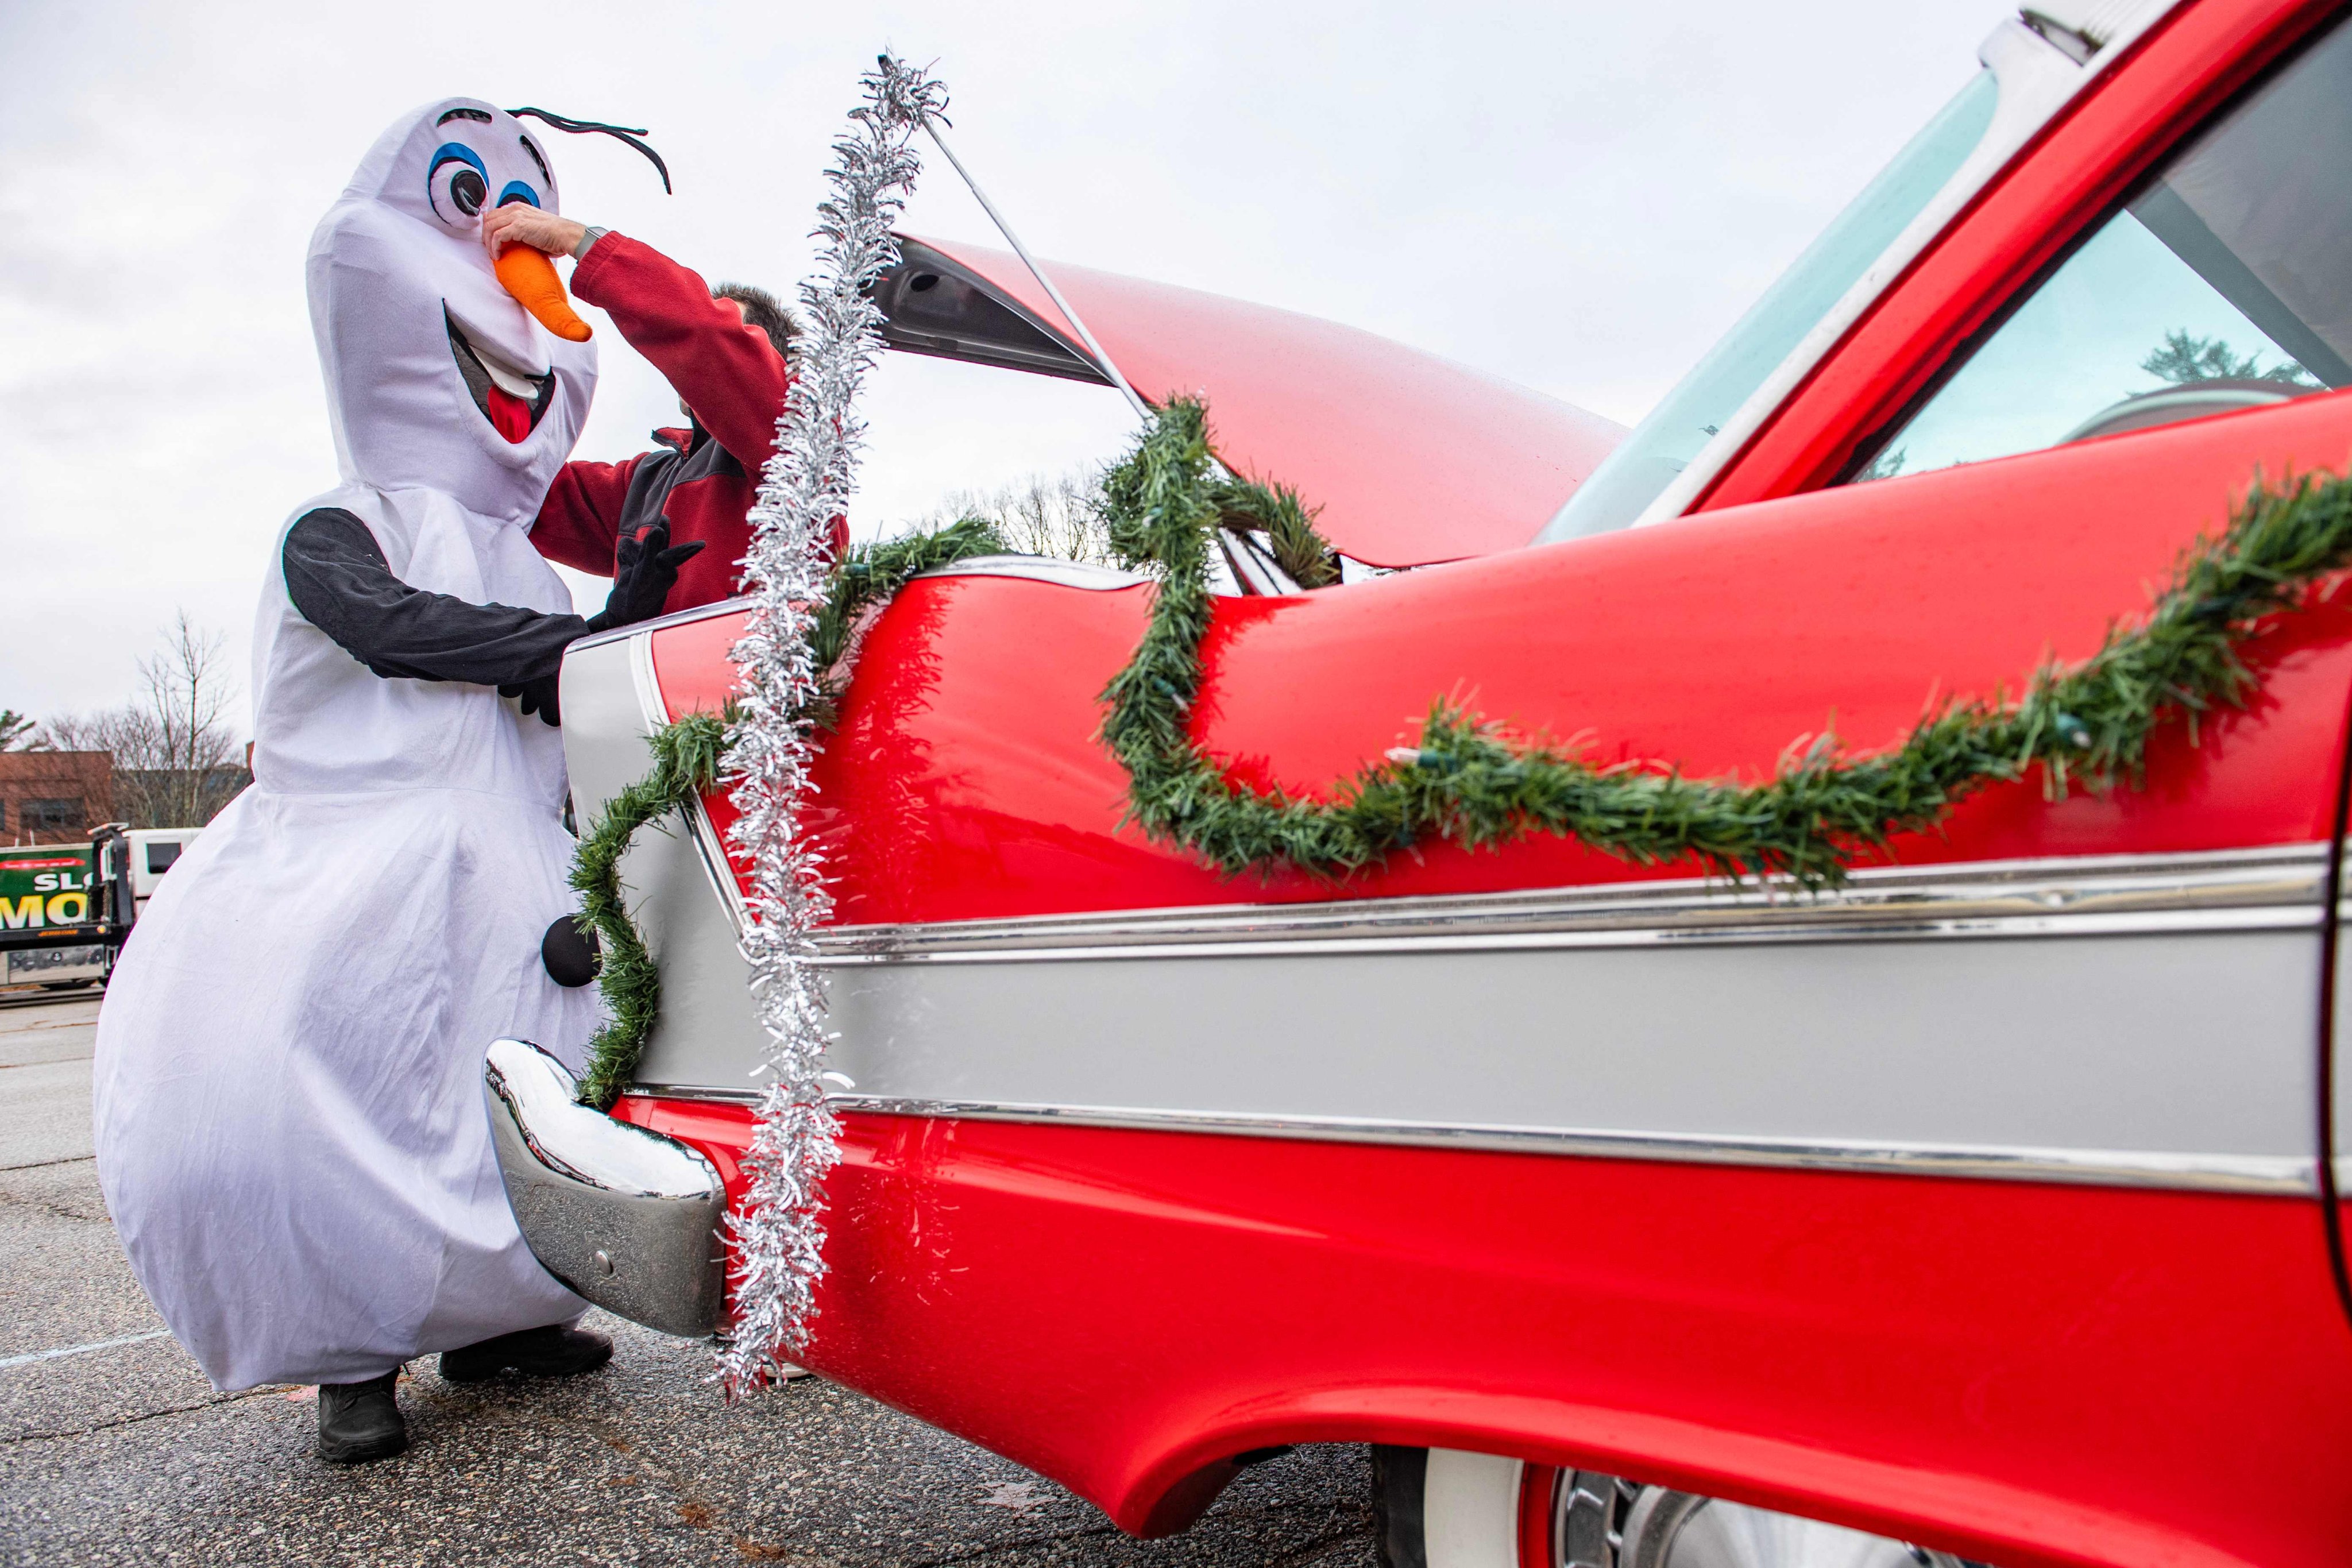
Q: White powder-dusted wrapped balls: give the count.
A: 0